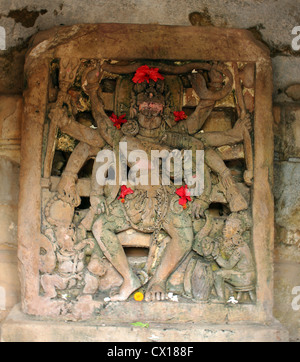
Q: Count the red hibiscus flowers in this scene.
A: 5